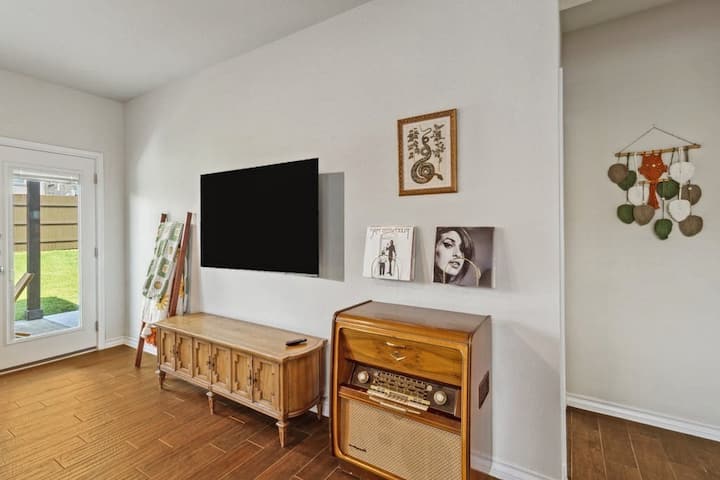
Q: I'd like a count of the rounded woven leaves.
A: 11